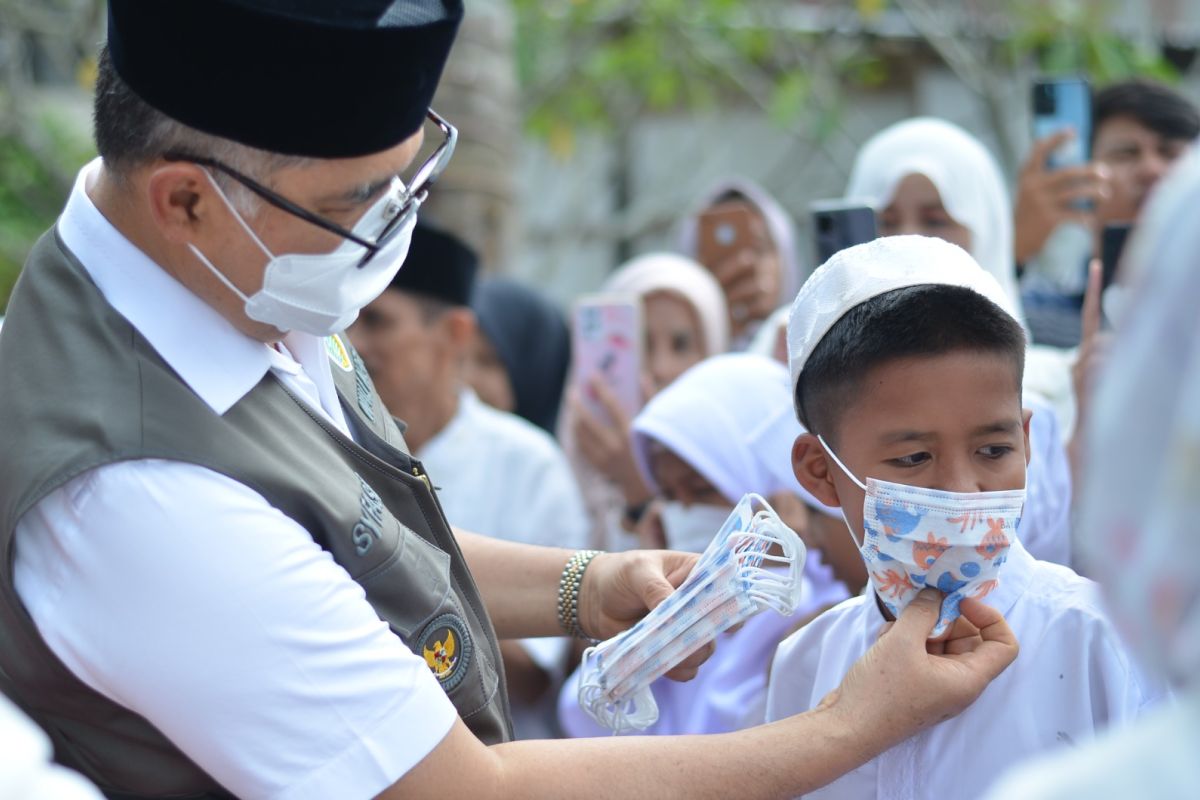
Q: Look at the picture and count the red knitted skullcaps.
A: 0